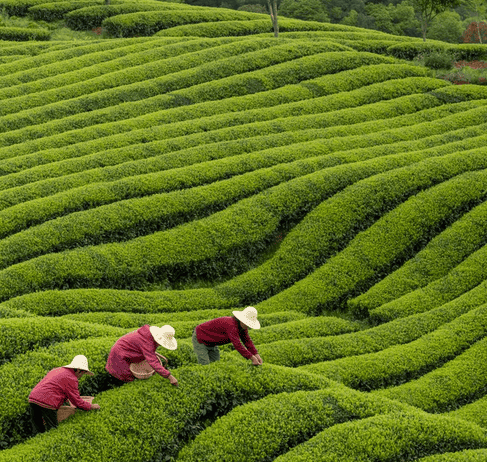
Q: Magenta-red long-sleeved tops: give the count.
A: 3